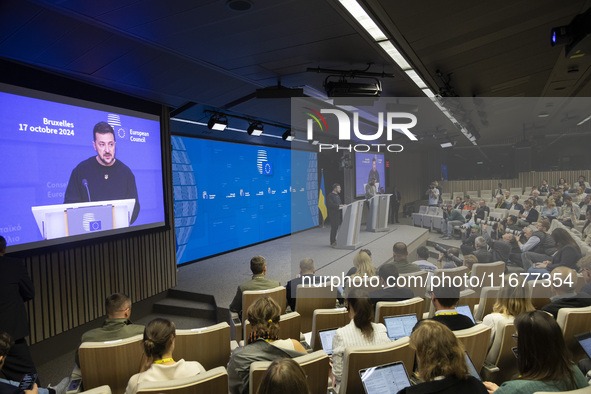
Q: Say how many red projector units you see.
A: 0